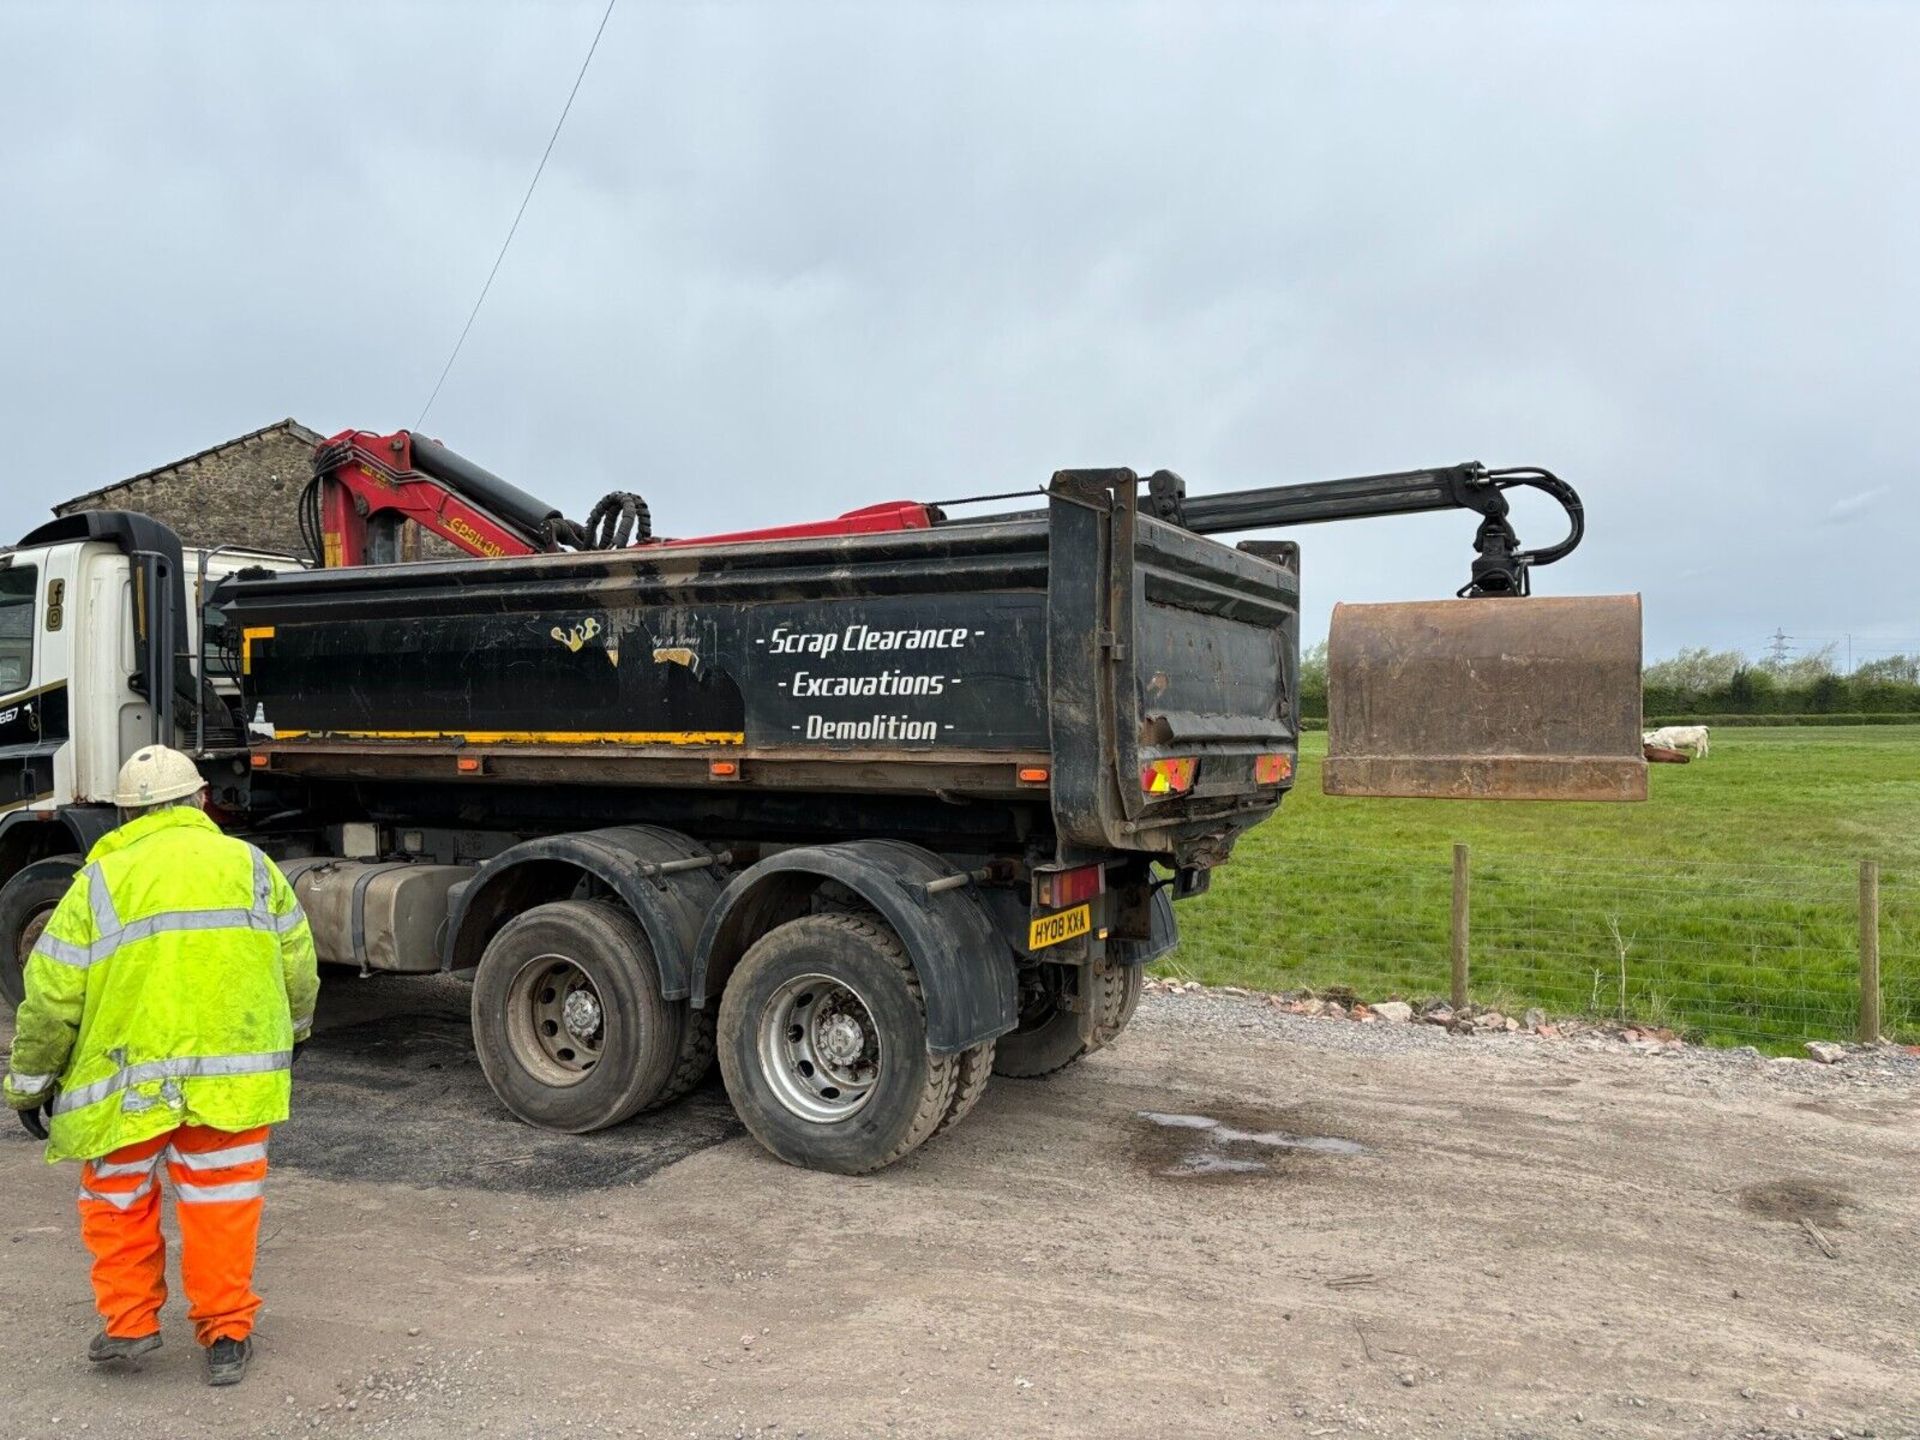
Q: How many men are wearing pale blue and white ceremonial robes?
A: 0